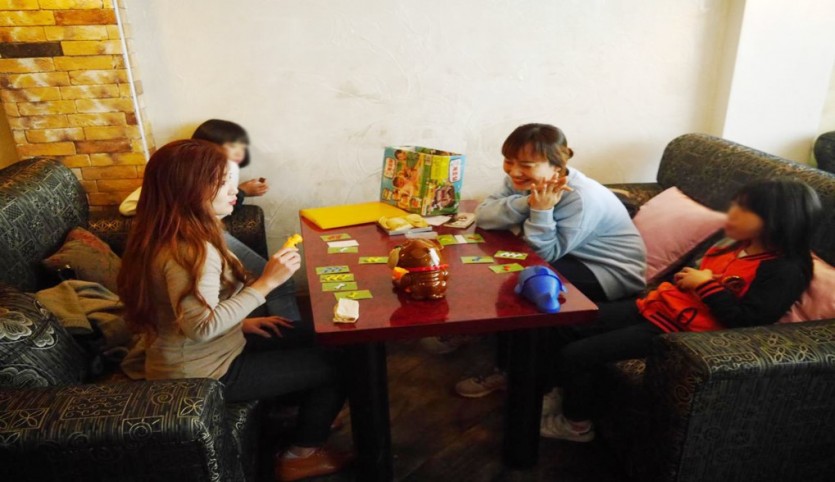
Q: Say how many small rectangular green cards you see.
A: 12